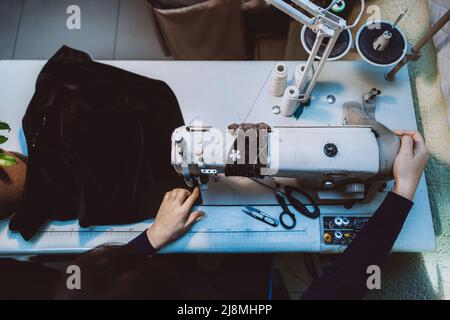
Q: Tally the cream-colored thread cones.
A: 3